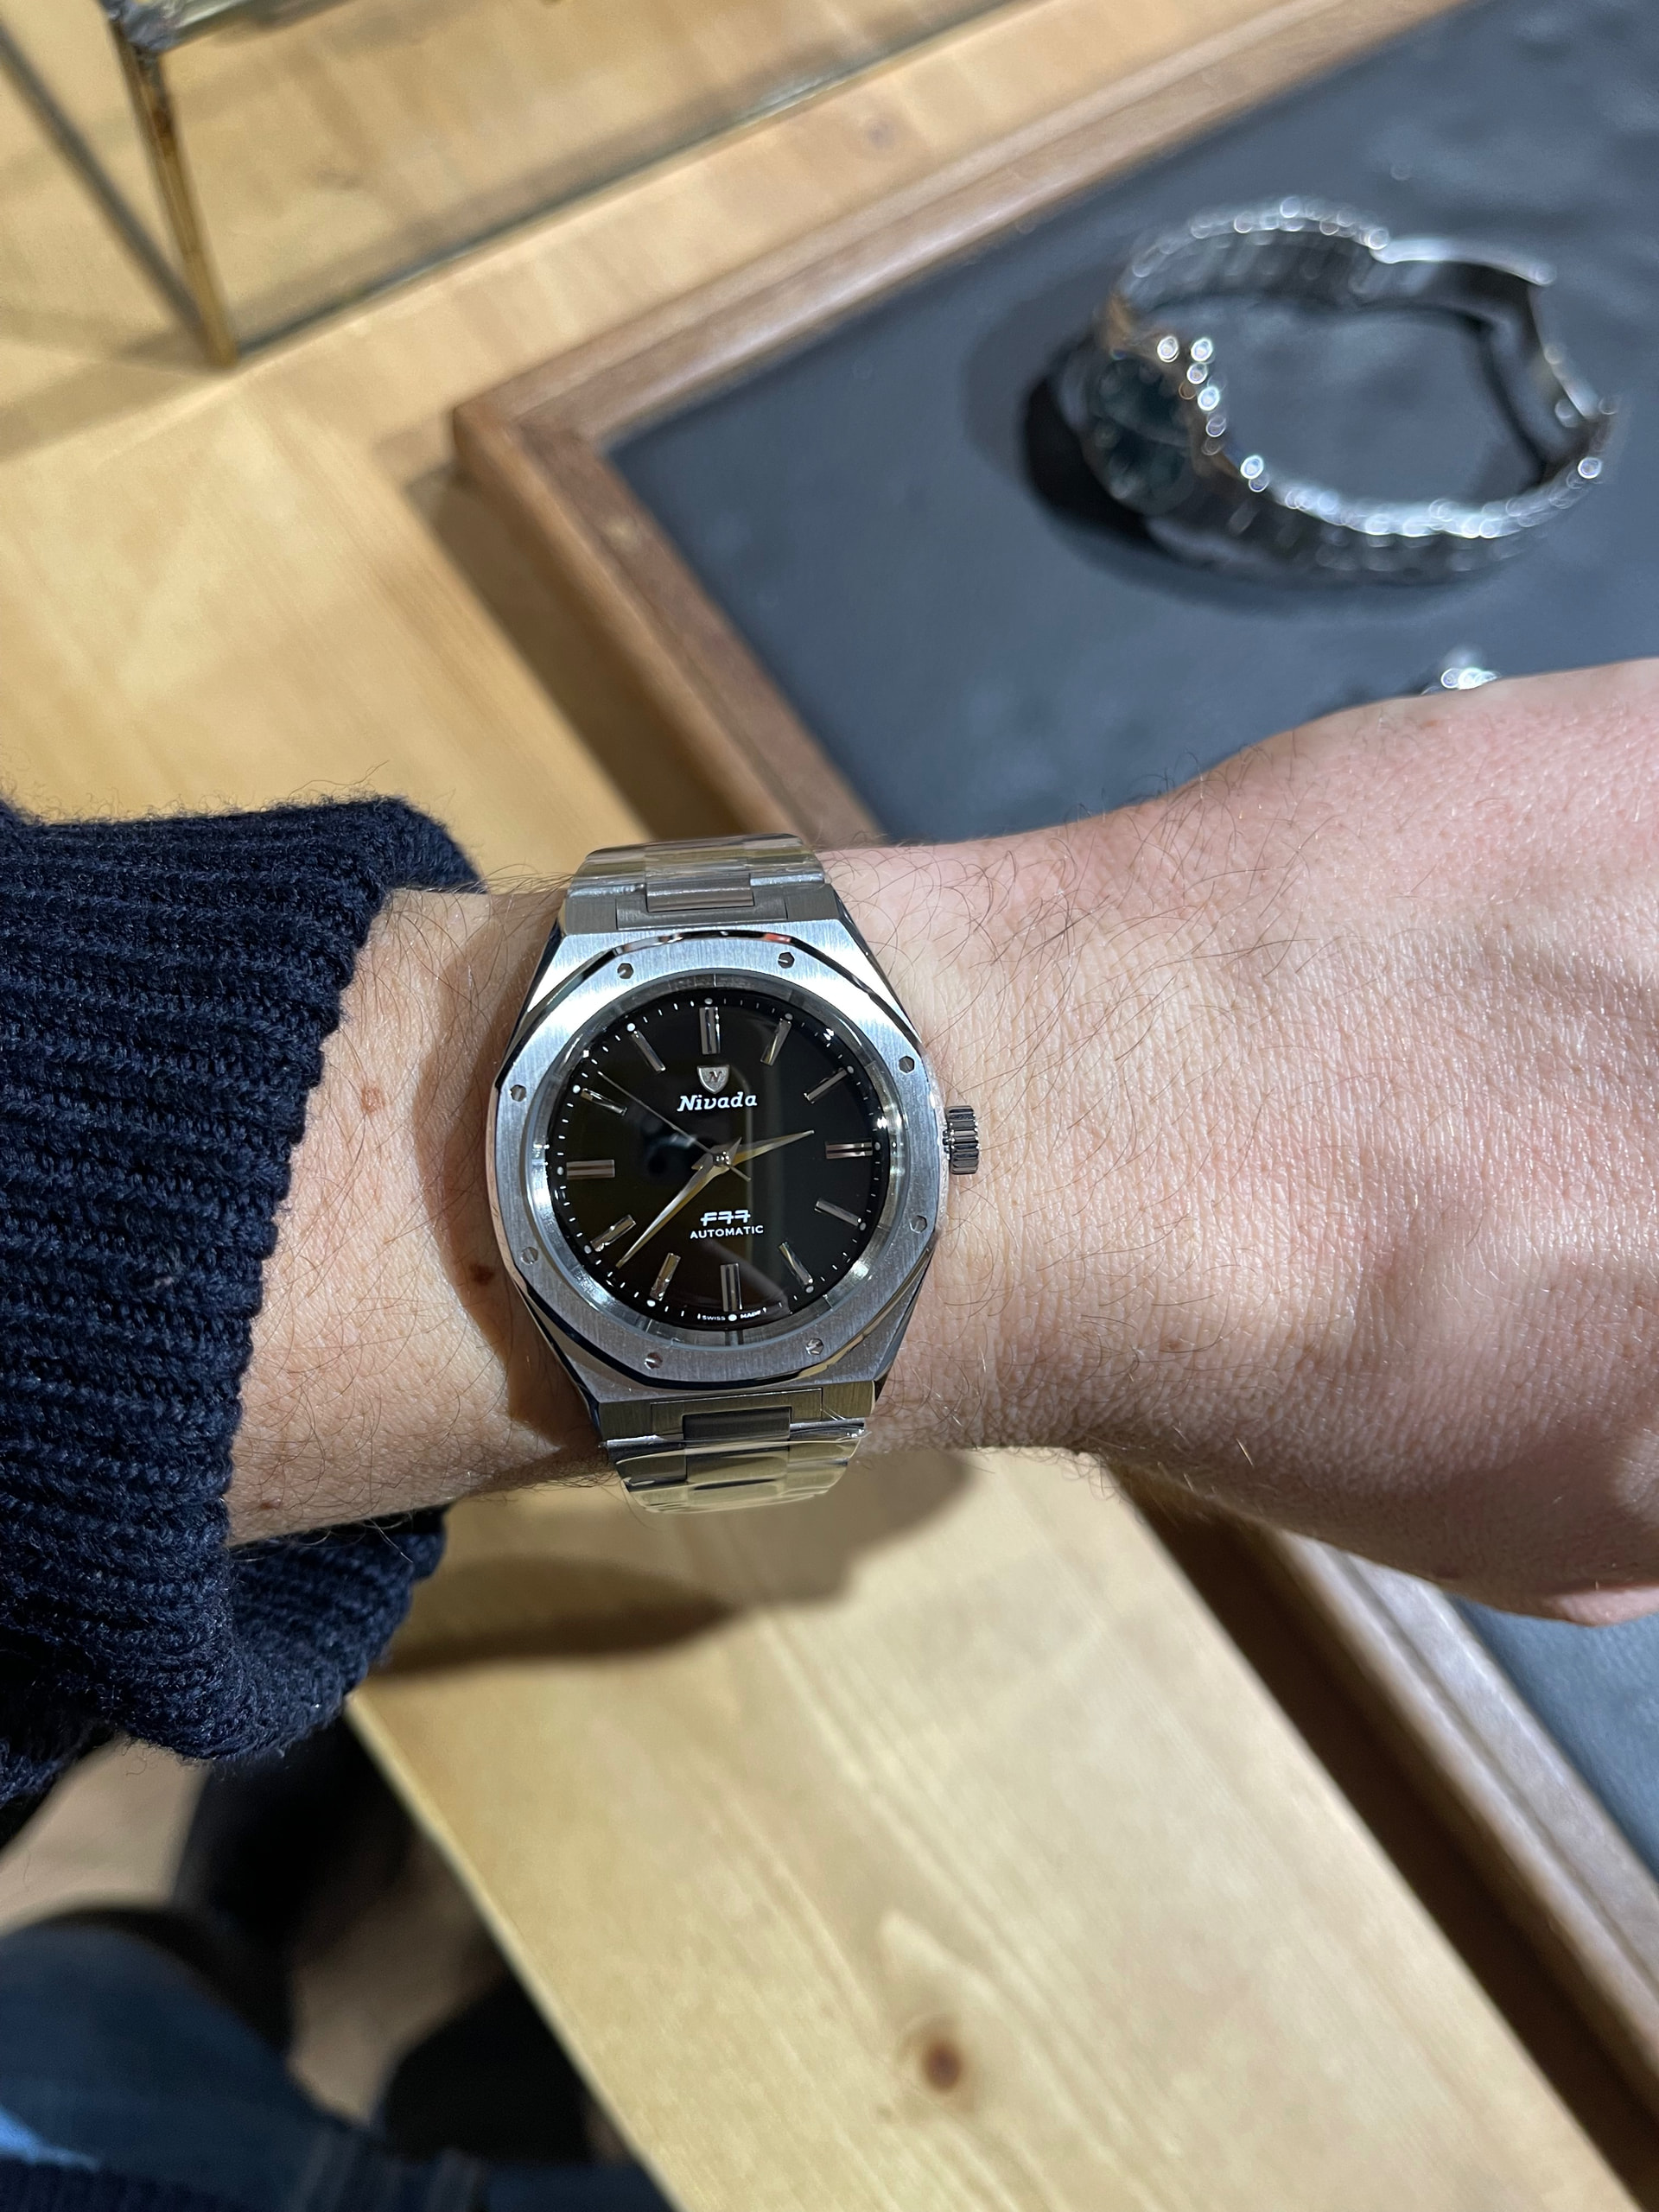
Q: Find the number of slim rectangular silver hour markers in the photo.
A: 12